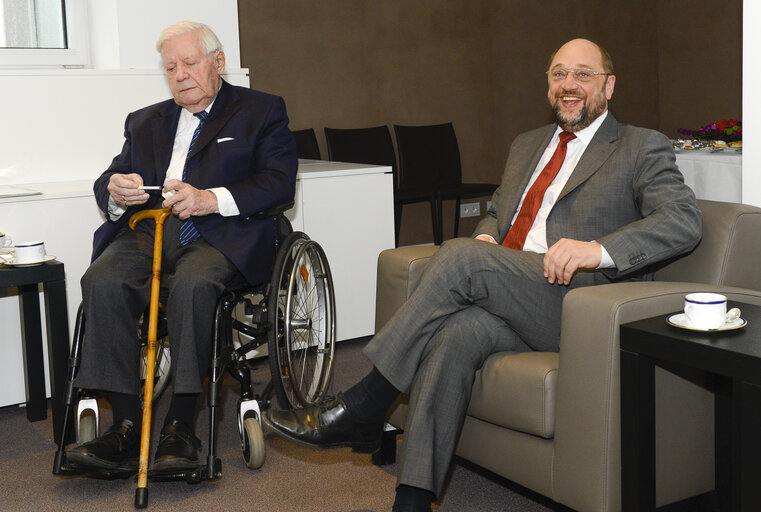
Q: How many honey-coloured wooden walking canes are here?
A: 1